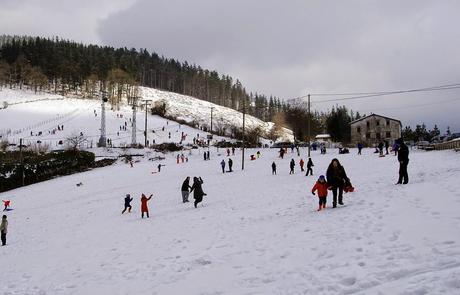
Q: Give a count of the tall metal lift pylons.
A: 2